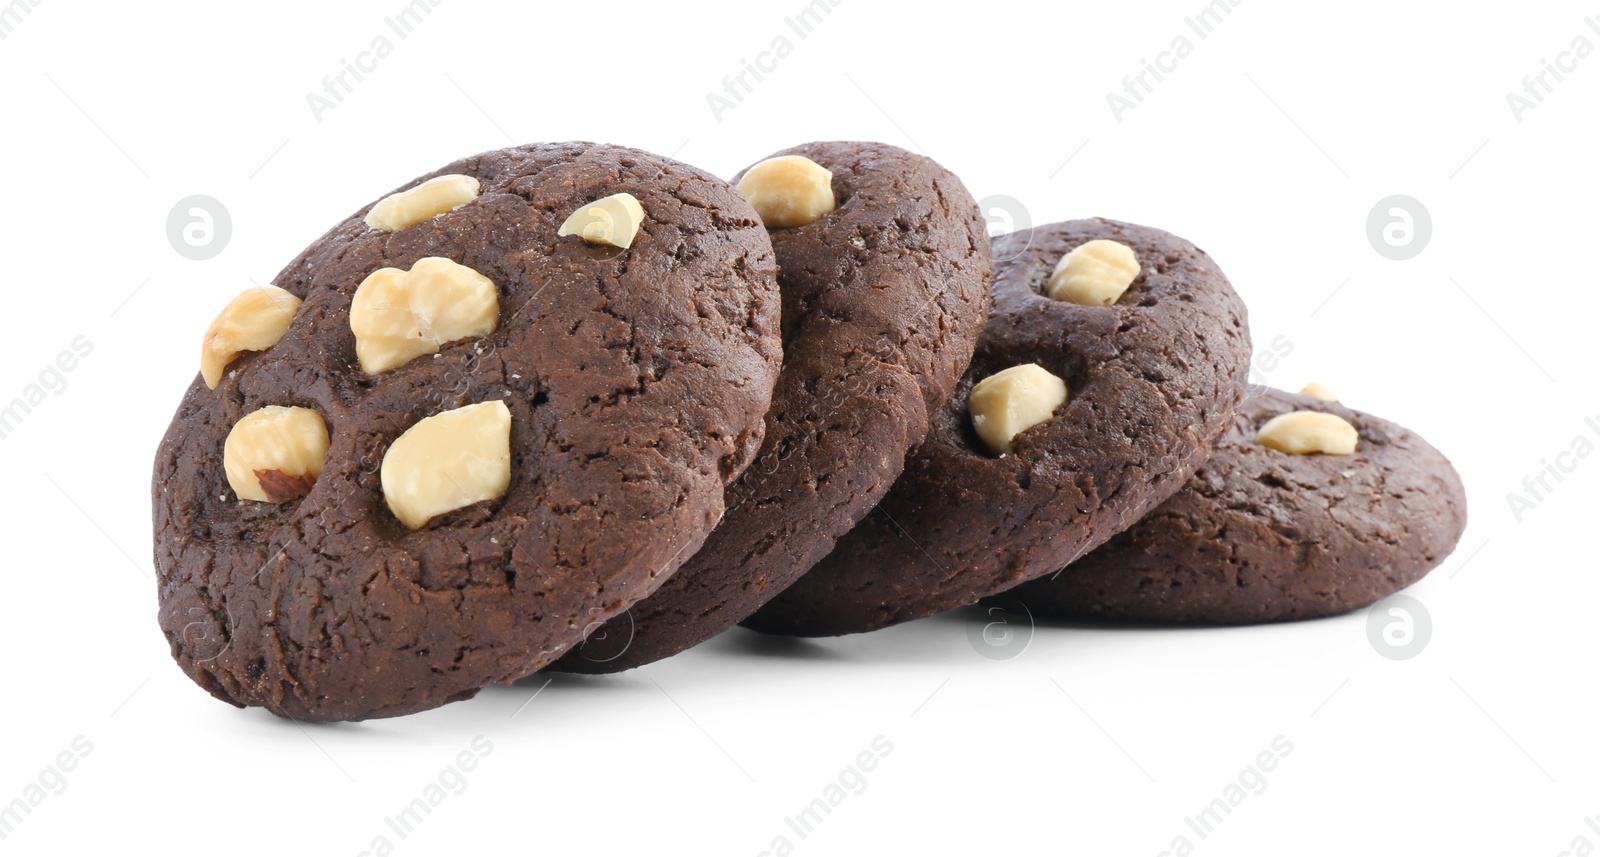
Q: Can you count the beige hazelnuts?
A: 11